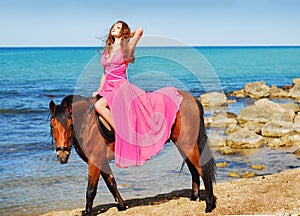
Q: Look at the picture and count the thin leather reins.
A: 1